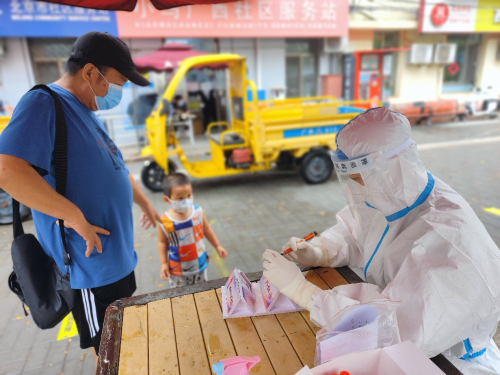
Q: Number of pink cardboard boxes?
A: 1